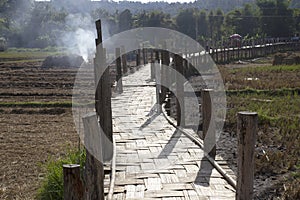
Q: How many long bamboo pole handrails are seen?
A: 2